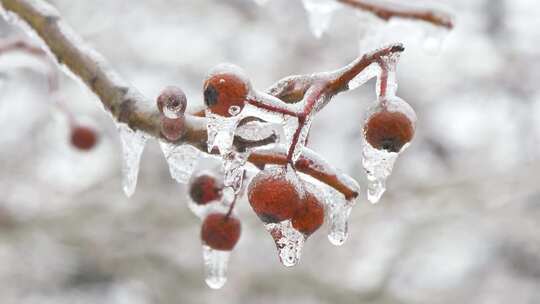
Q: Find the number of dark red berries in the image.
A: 7